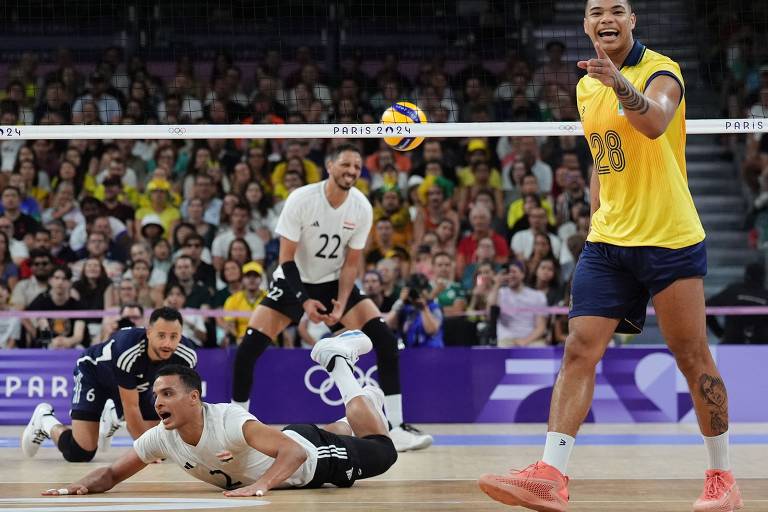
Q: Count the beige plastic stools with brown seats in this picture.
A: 0